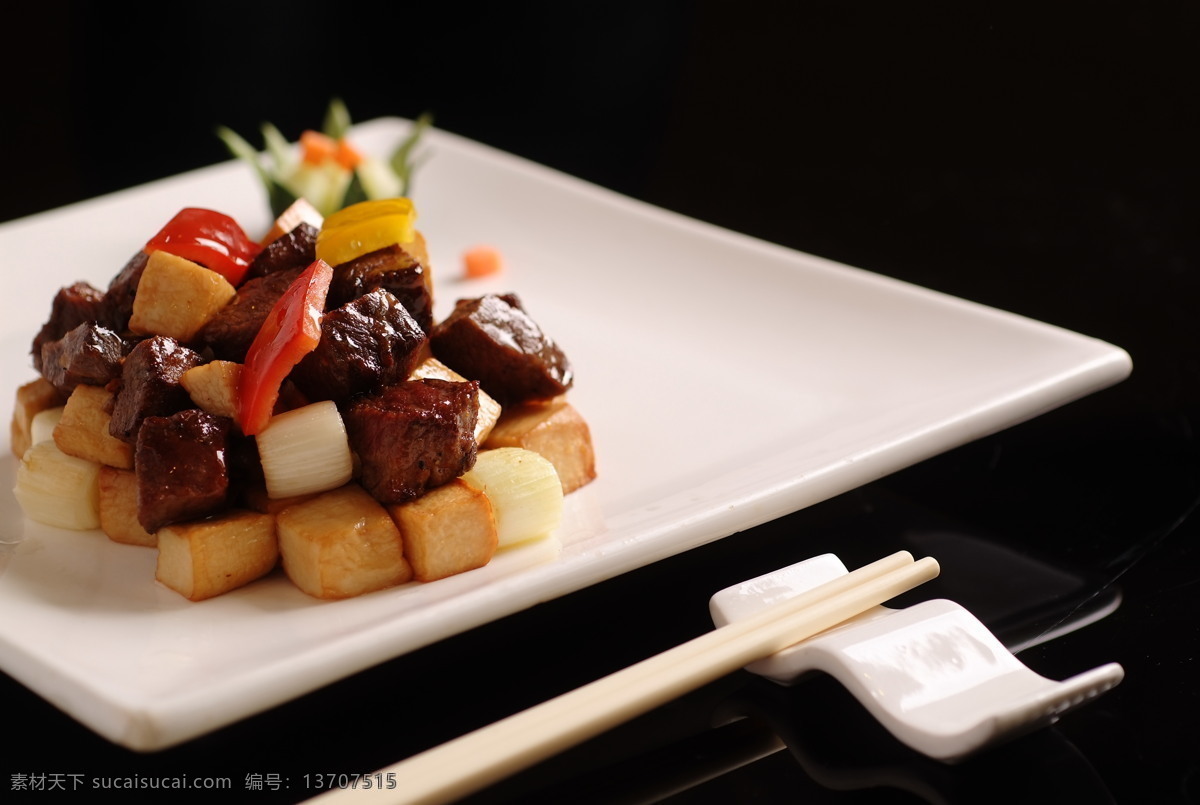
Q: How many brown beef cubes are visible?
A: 11